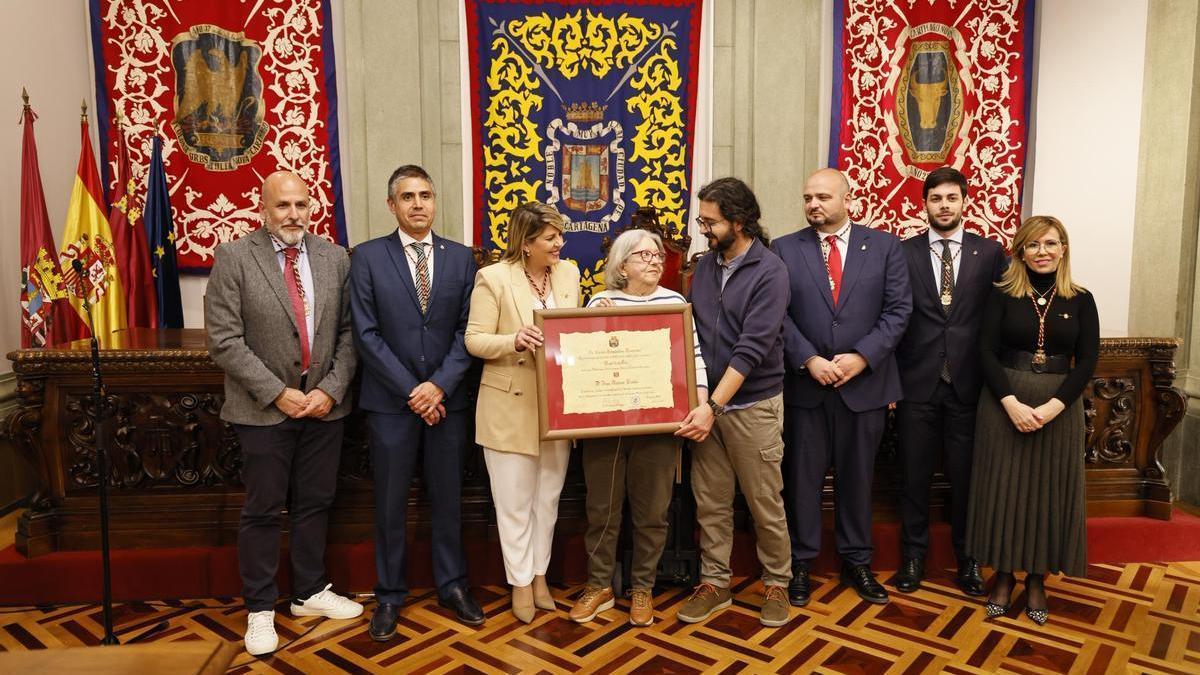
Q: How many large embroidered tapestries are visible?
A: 3